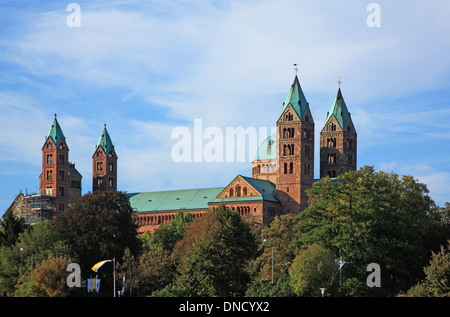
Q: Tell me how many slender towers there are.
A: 4